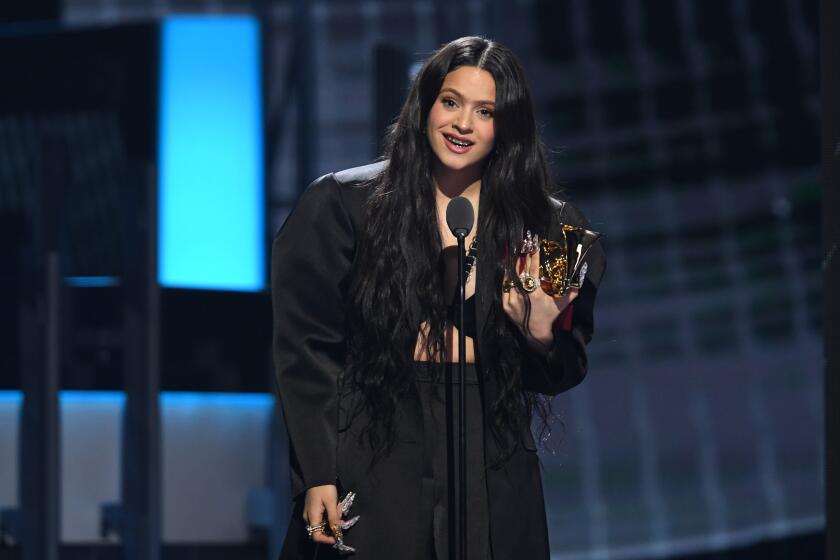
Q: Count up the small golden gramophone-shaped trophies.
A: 1